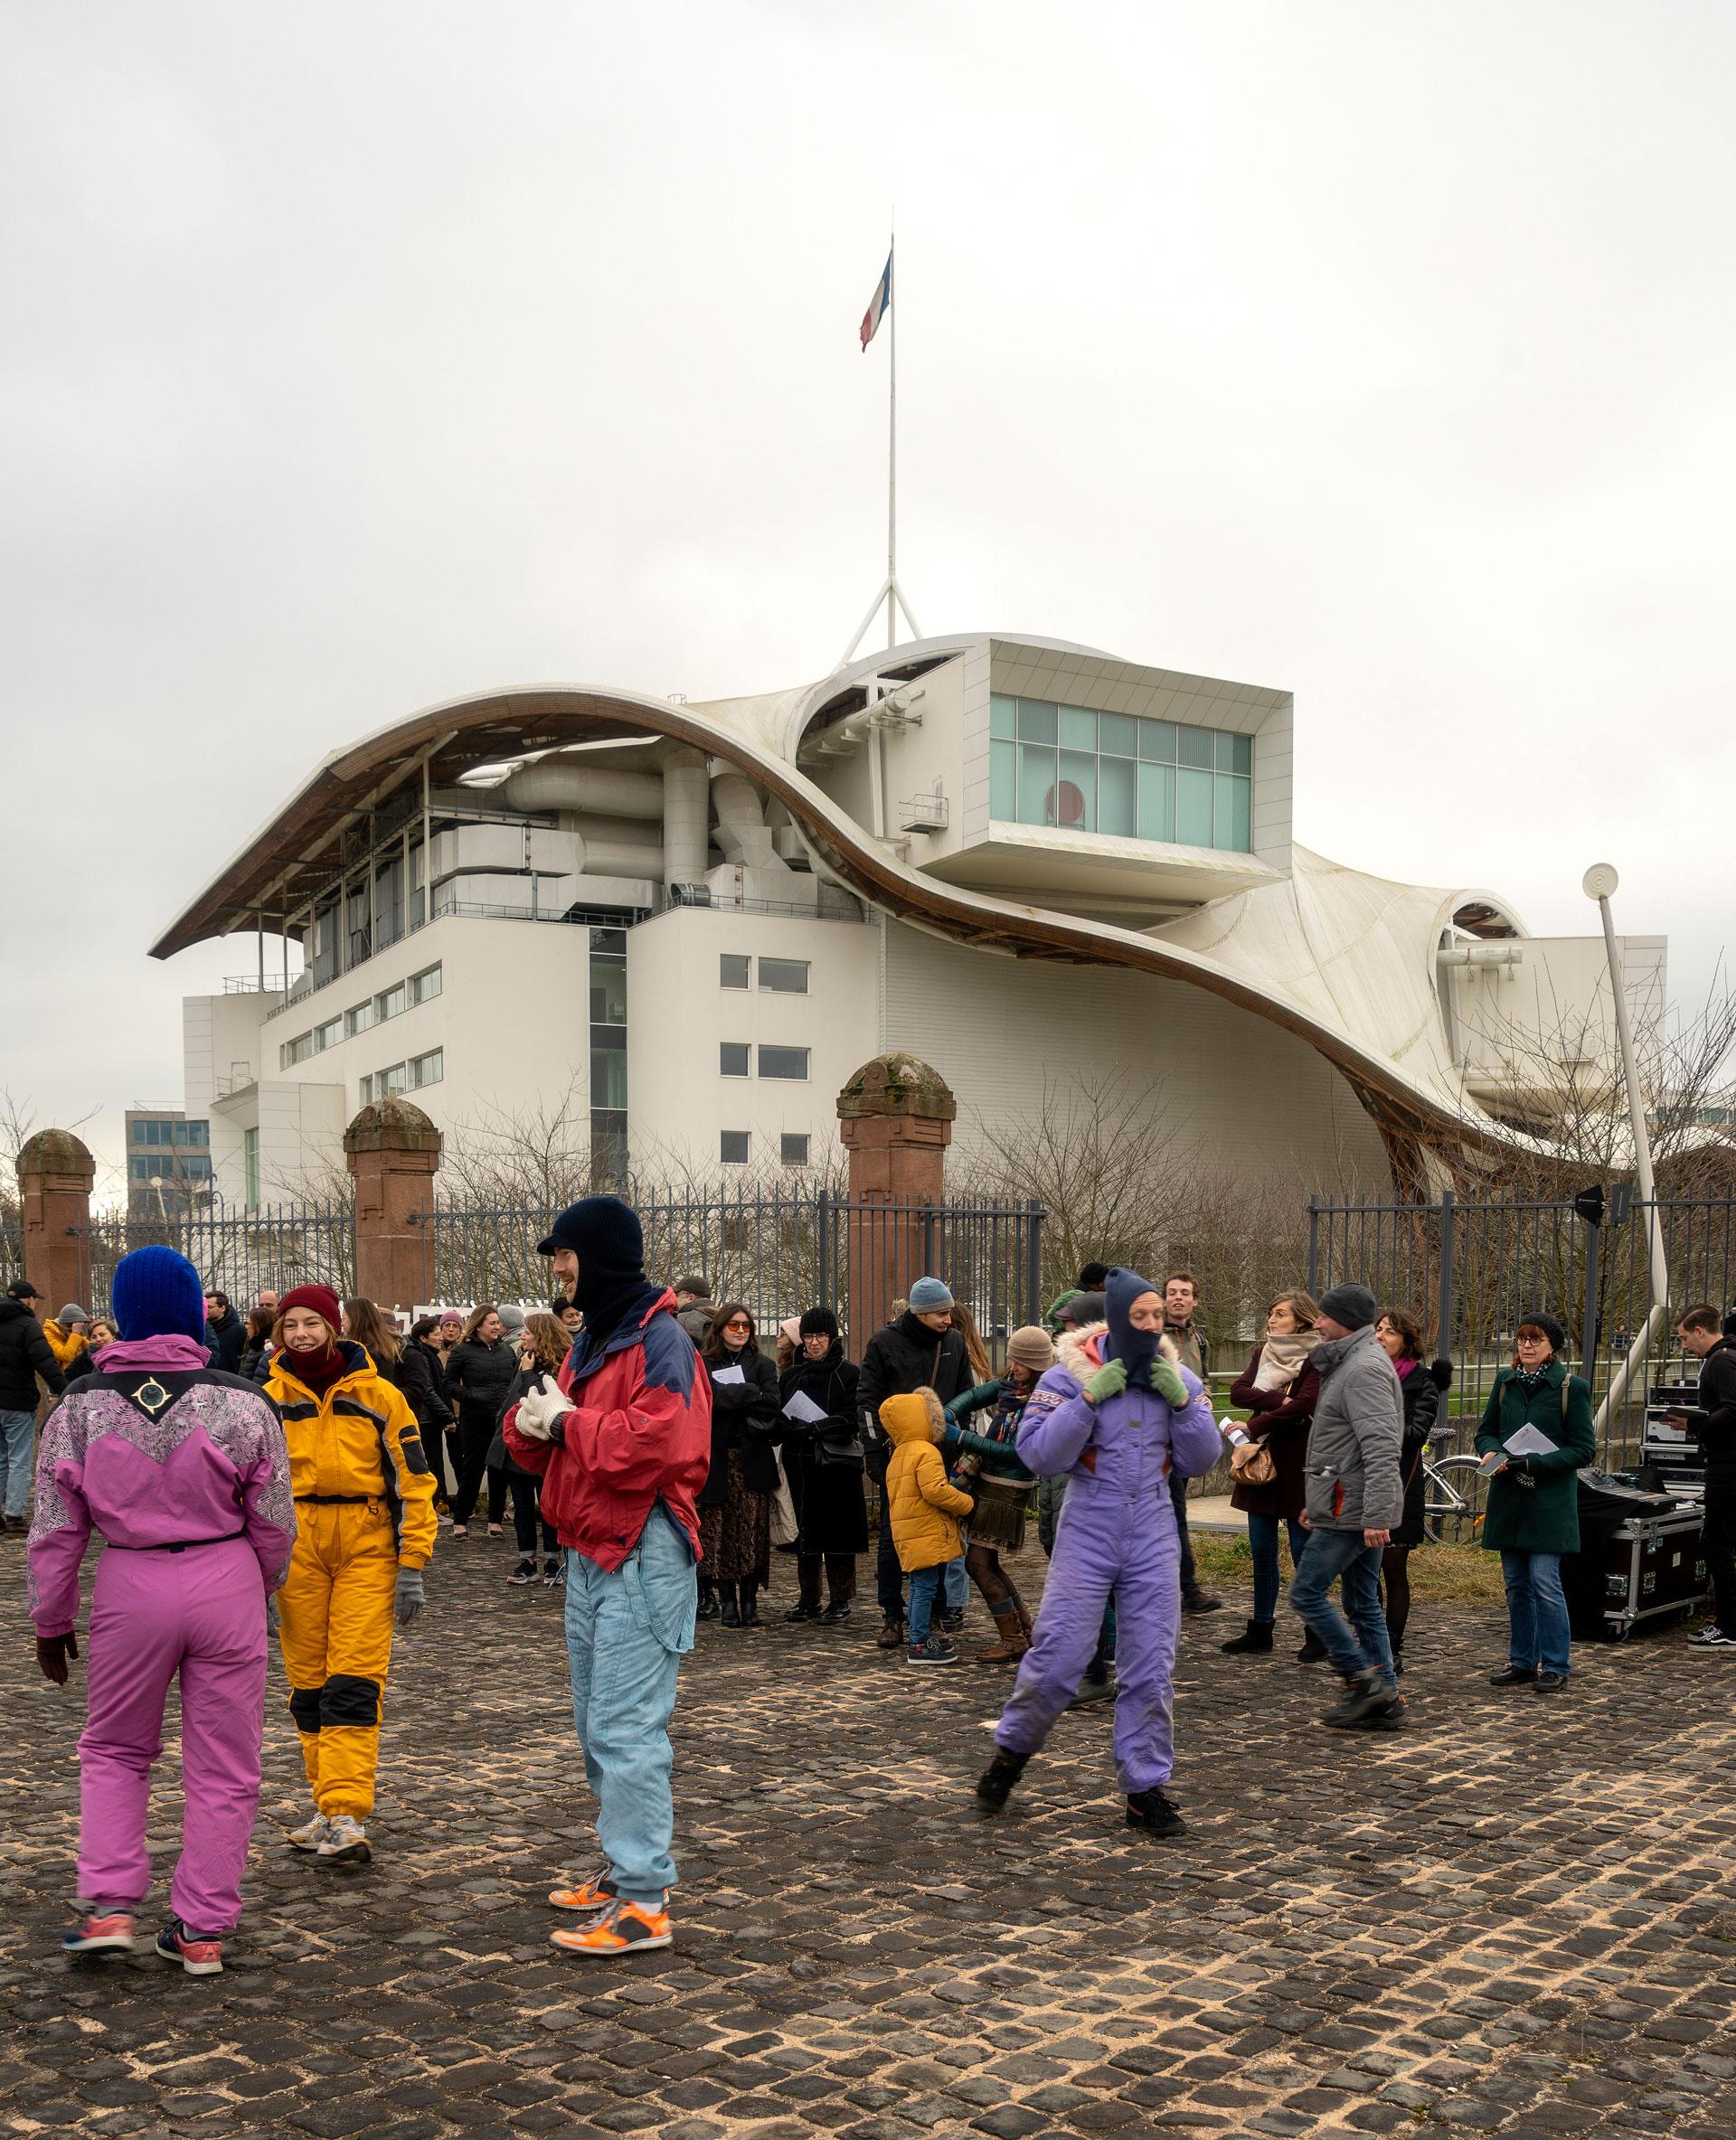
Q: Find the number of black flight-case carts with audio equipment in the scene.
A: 1